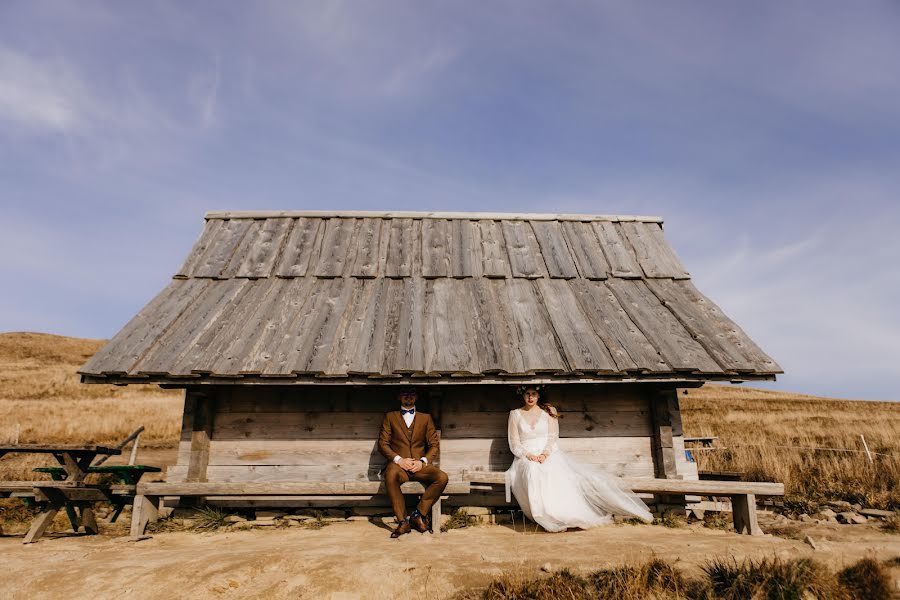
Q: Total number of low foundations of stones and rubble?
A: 1